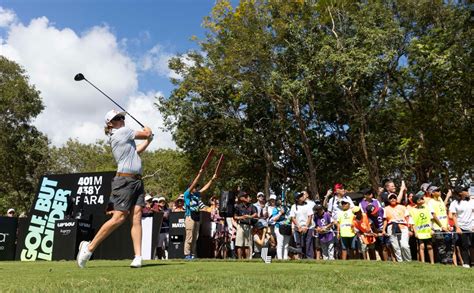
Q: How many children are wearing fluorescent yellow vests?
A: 3